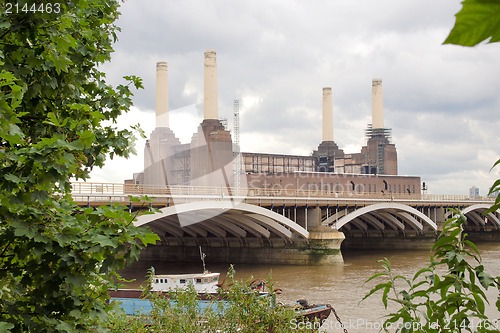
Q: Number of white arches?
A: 3